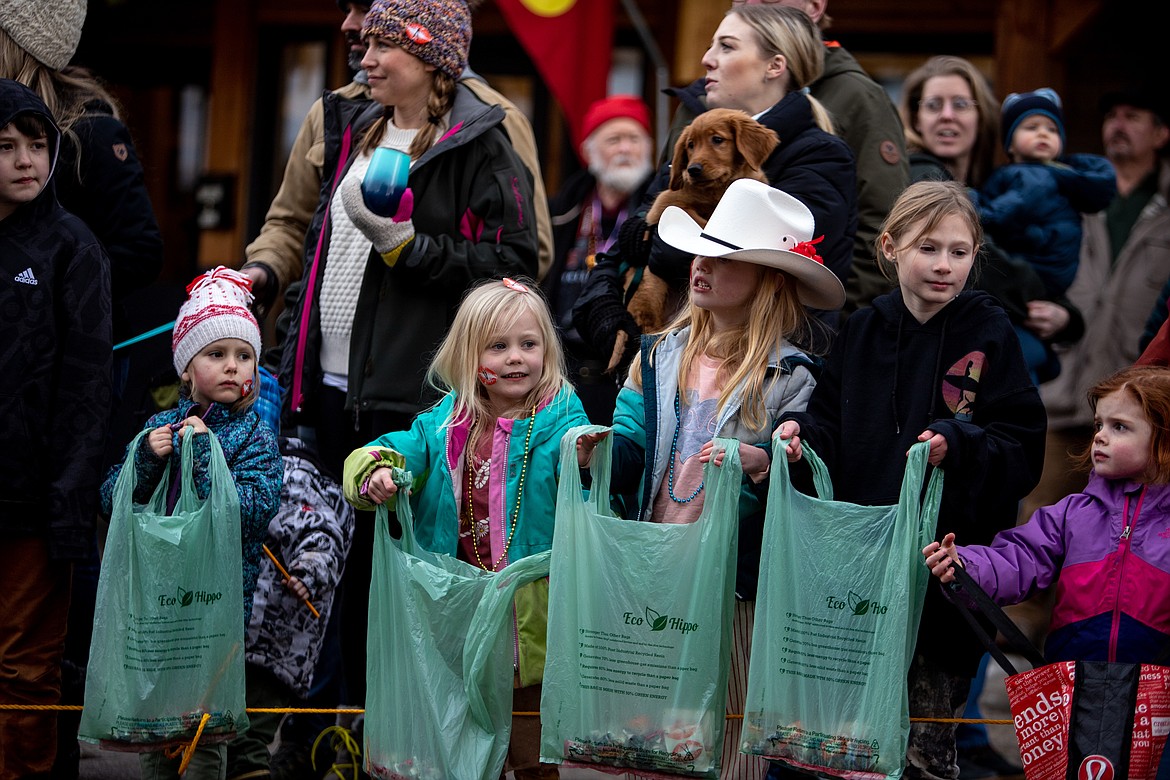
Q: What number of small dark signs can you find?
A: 1